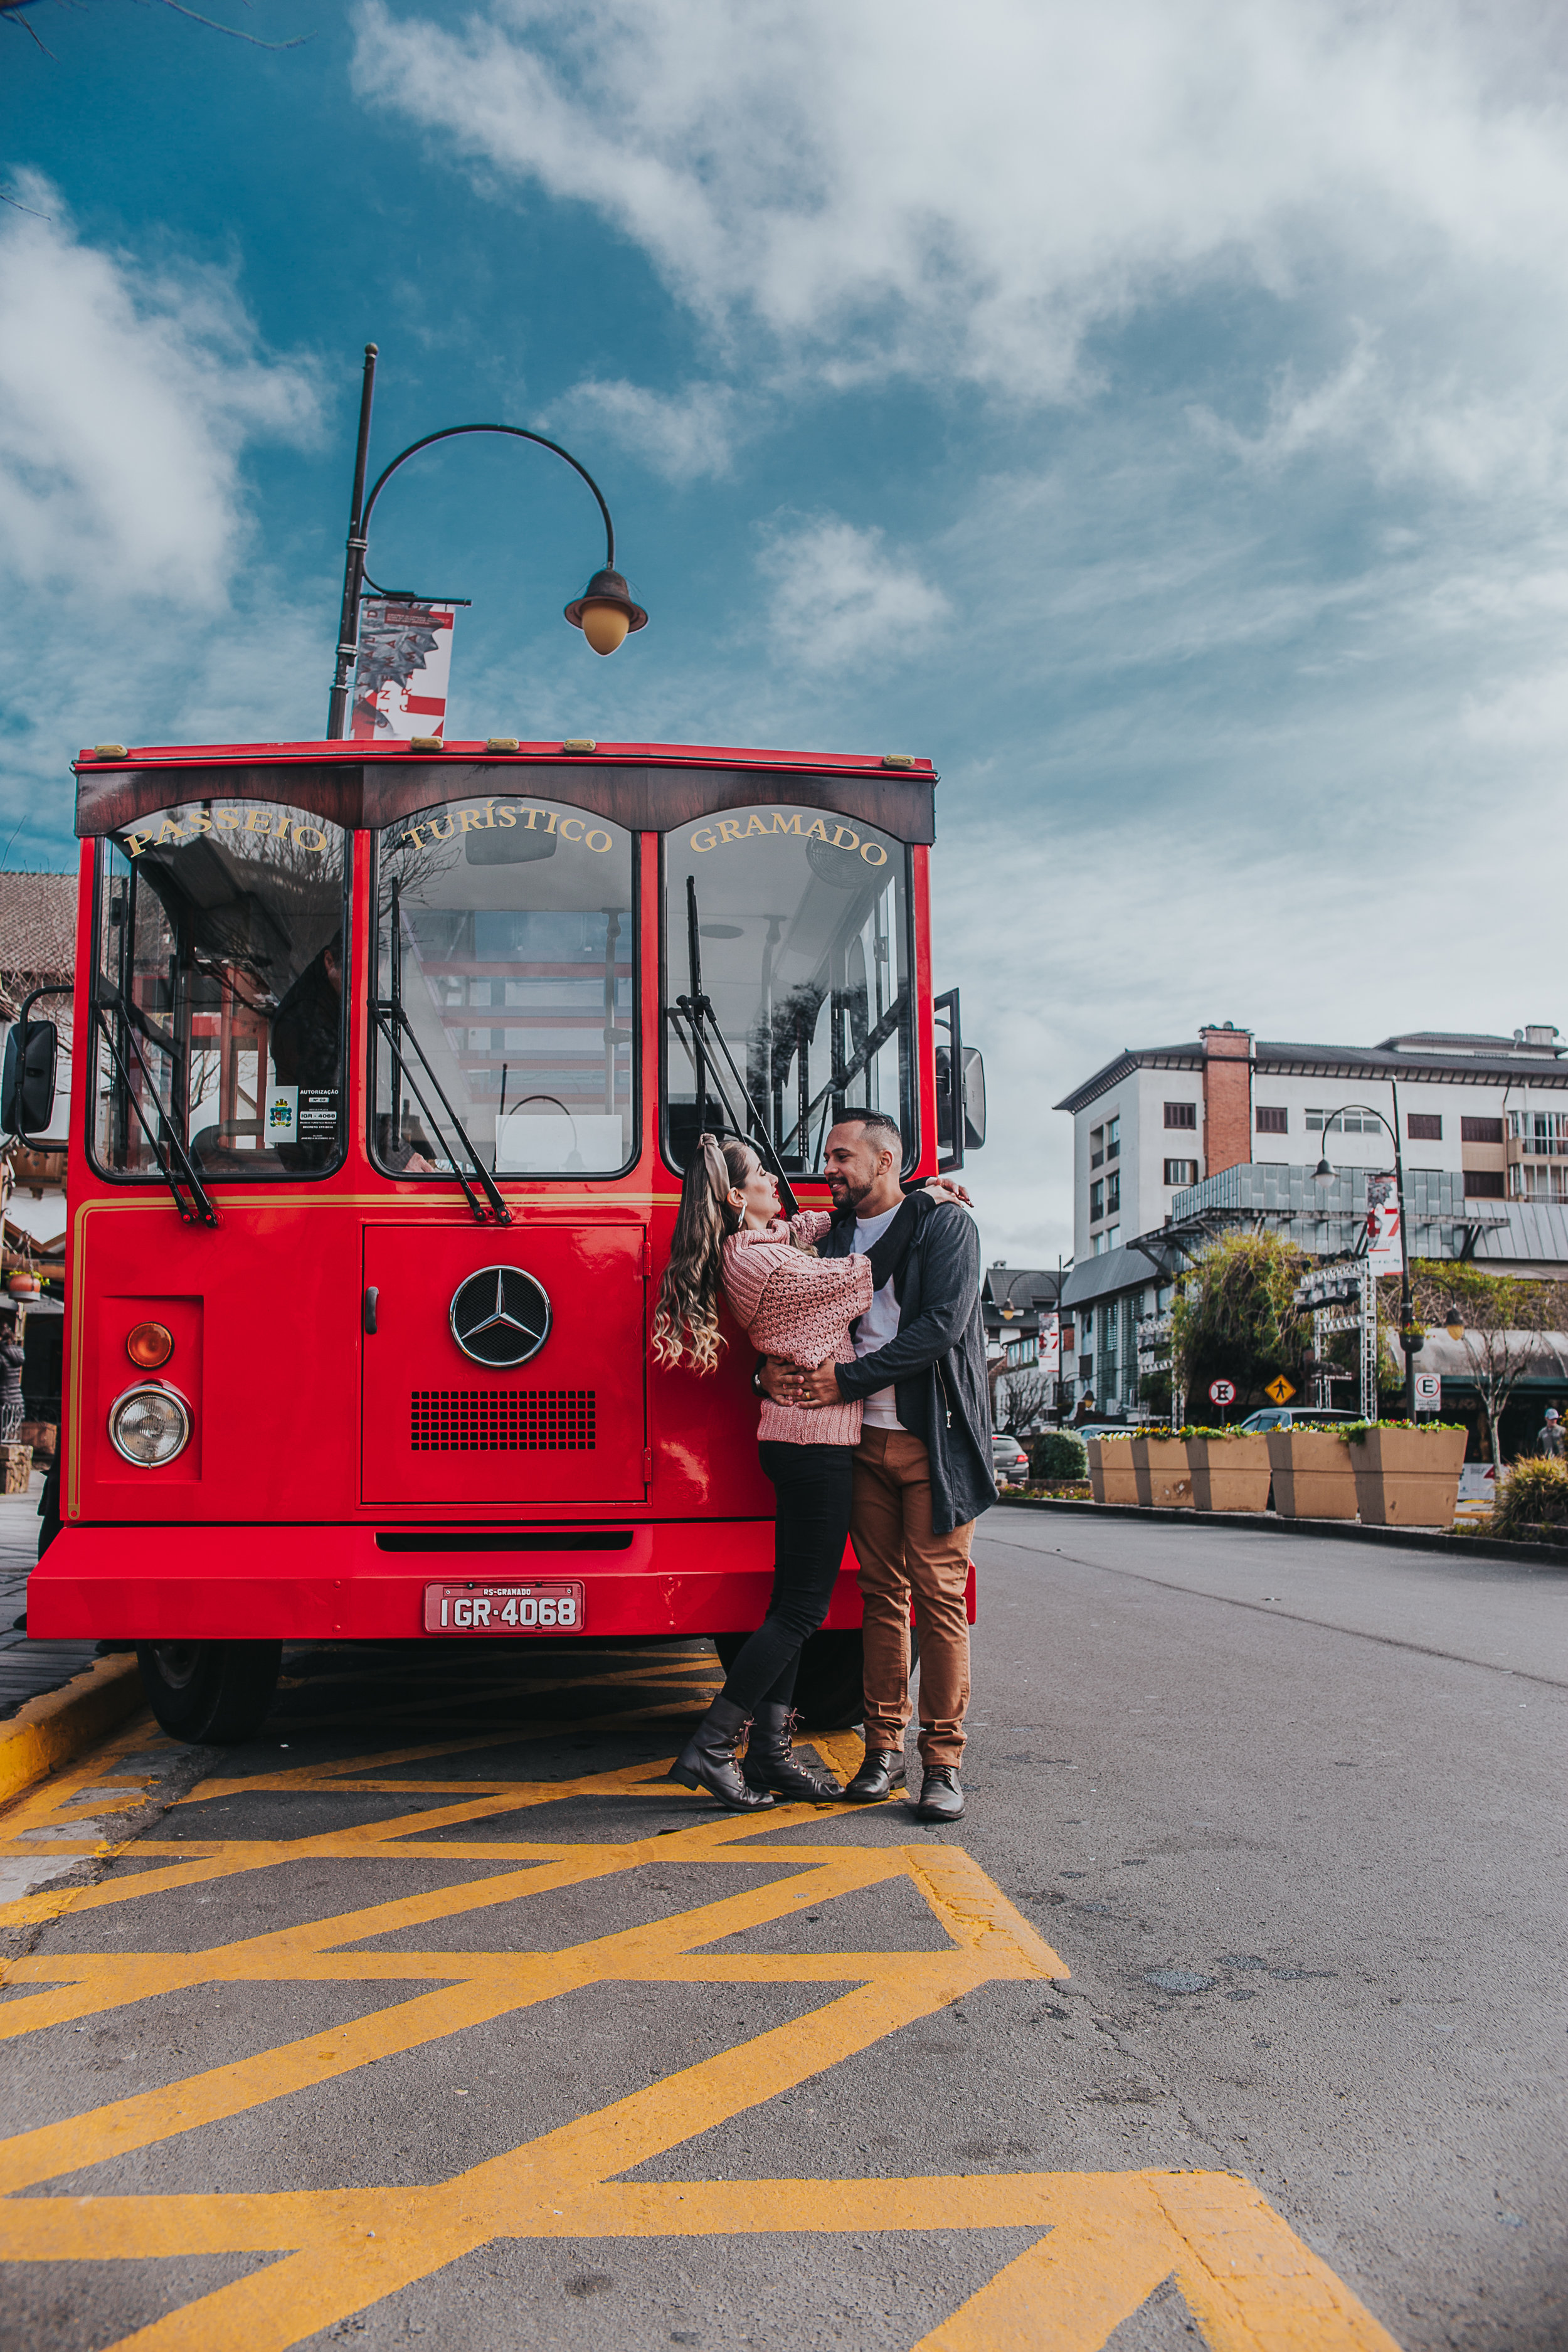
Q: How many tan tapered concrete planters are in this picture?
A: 5